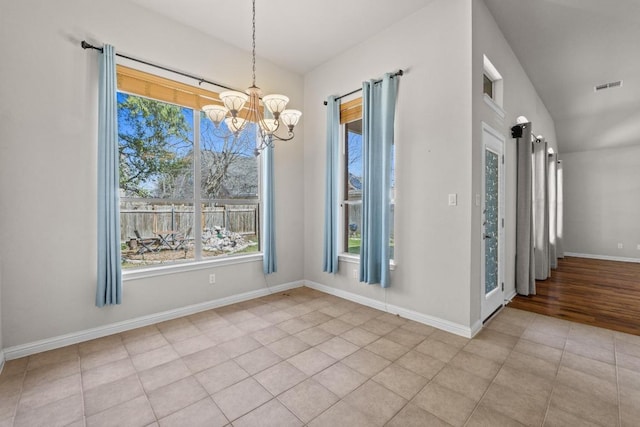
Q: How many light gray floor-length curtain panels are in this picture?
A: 4